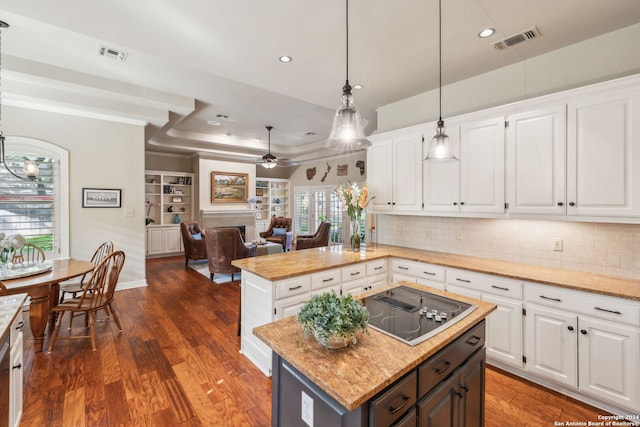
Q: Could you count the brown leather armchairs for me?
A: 4